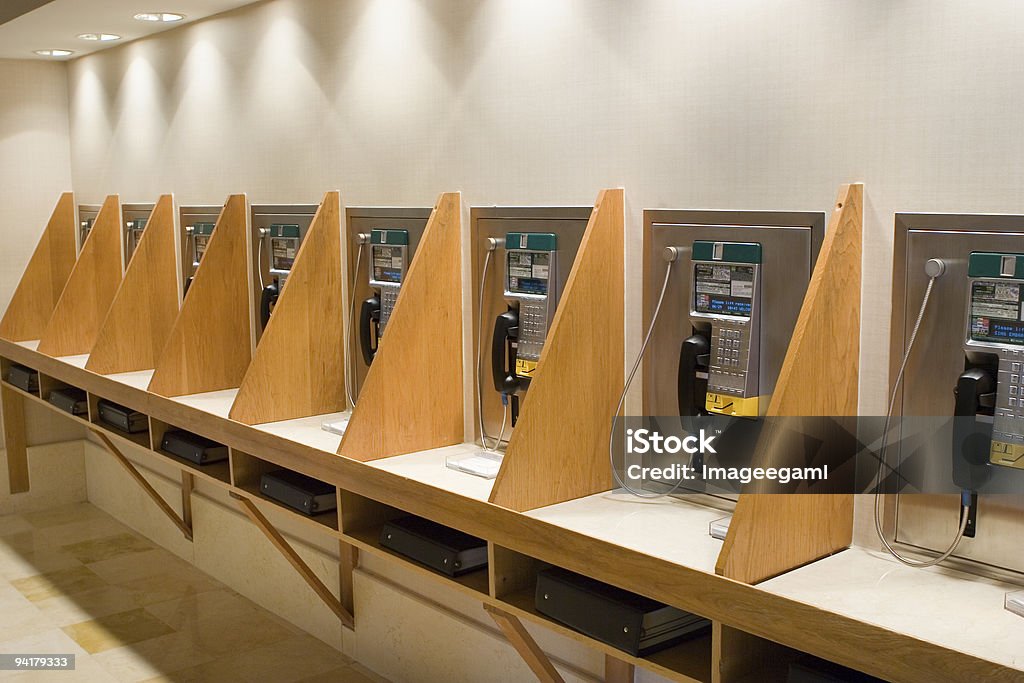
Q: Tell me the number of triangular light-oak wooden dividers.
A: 8